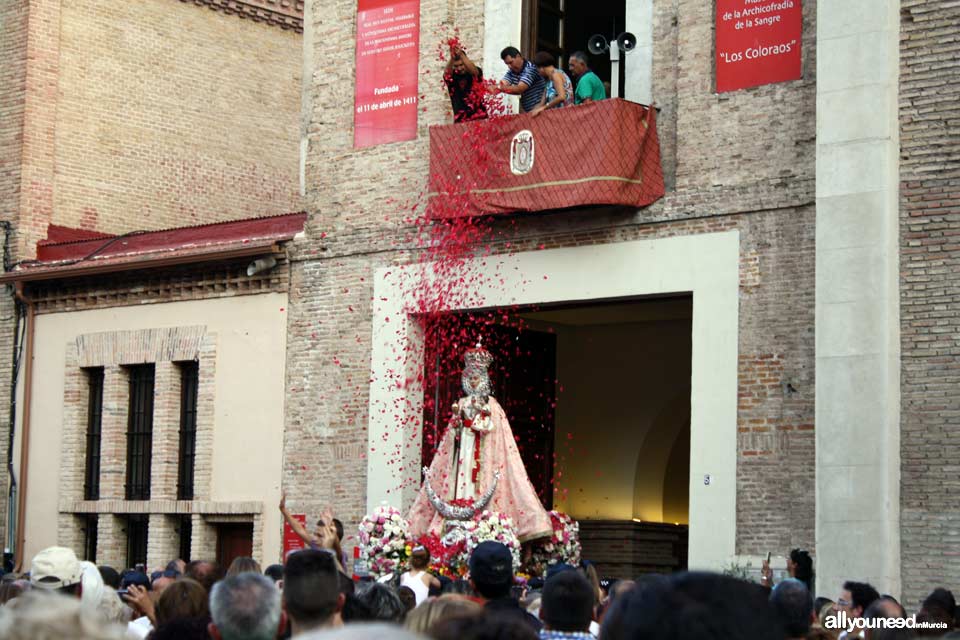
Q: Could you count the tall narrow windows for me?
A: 3